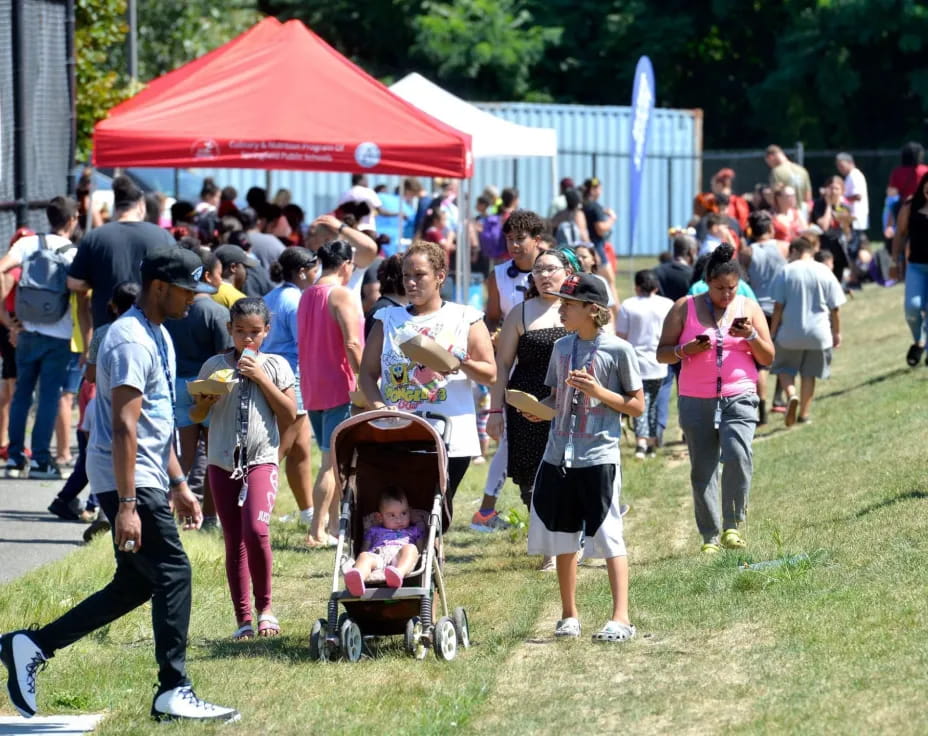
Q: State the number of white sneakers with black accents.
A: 2